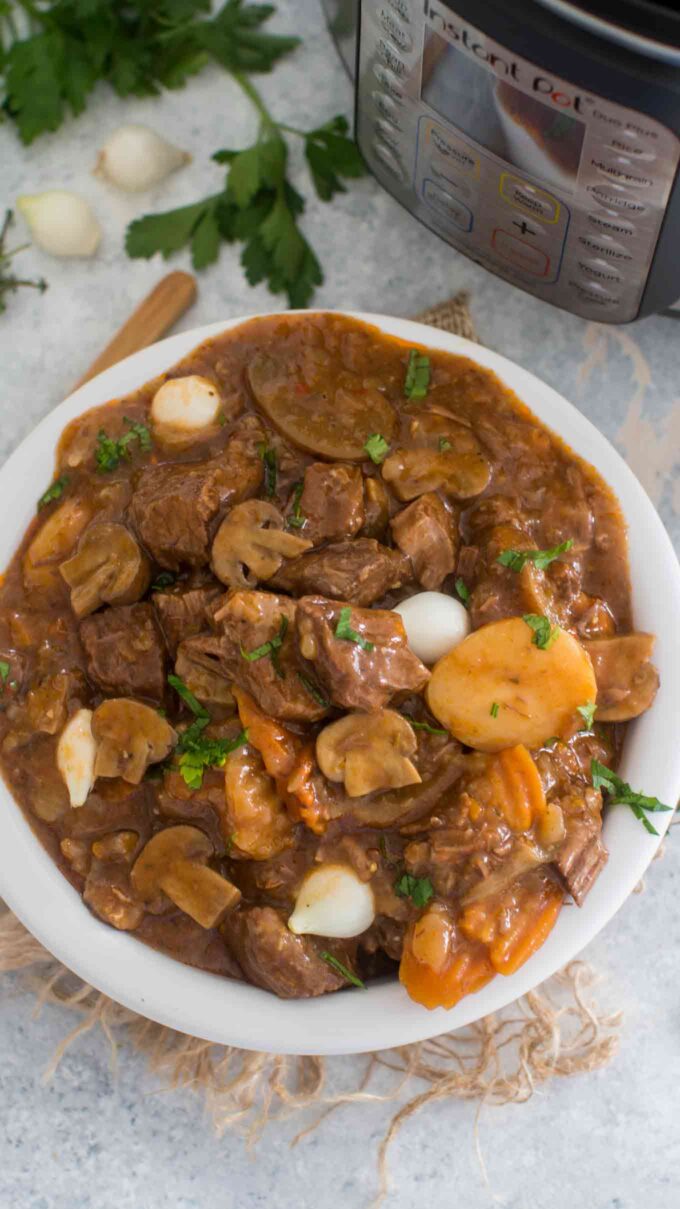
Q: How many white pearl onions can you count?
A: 6